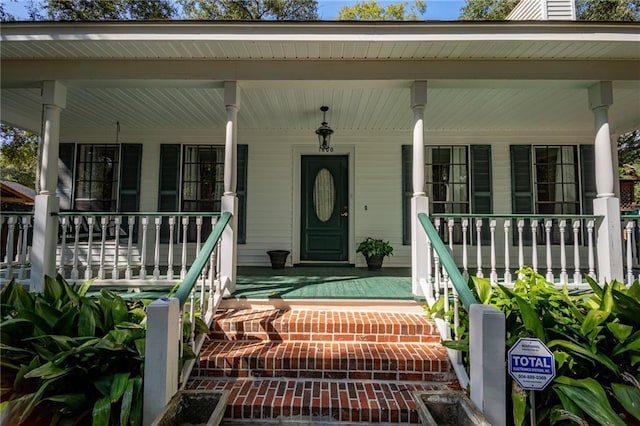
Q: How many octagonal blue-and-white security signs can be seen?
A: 1